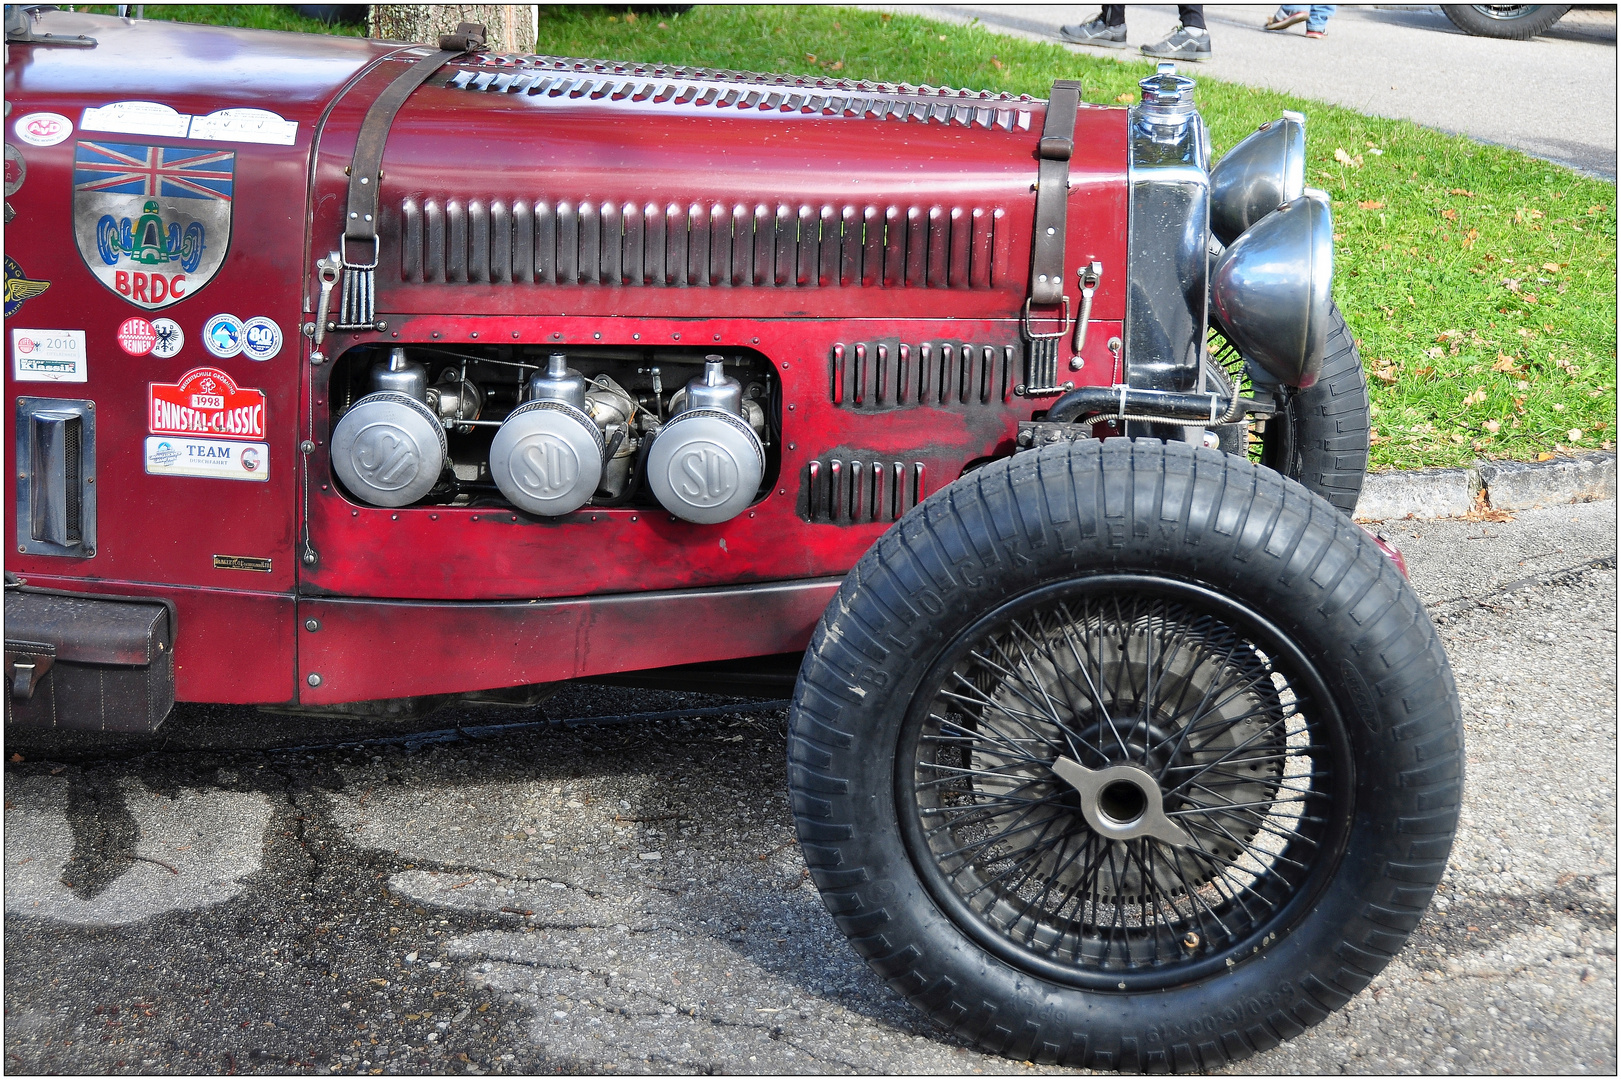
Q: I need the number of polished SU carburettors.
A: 3